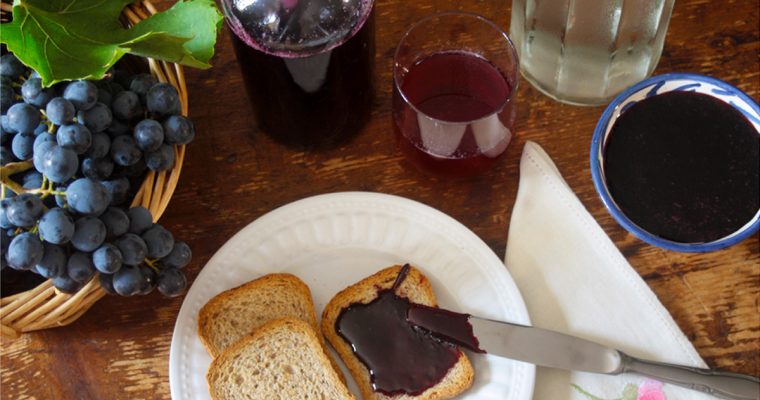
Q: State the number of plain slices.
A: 2